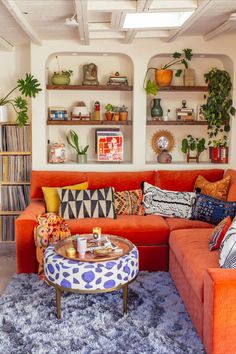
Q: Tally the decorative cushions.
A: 8